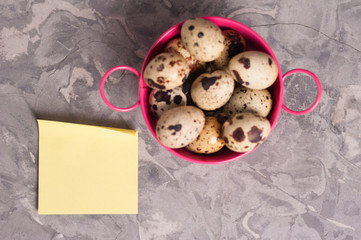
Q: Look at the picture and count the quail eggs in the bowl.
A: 11